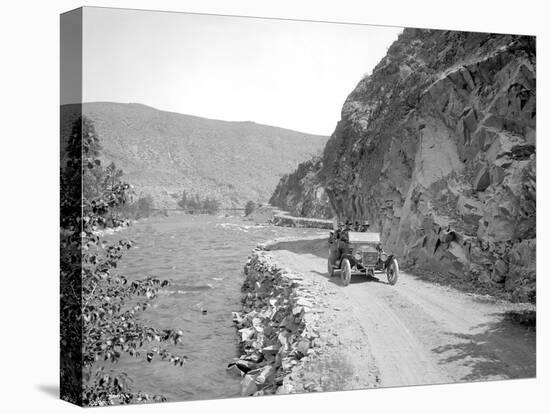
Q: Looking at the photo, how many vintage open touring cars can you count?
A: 1